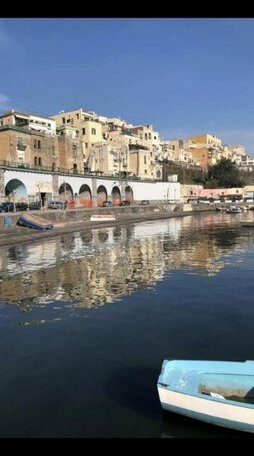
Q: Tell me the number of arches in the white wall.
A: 6